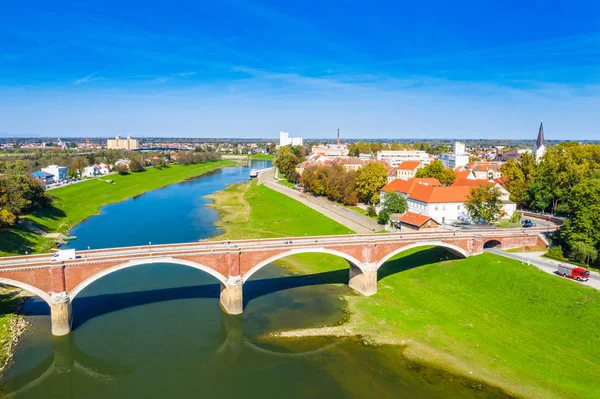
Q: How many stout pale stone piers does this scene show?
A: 3